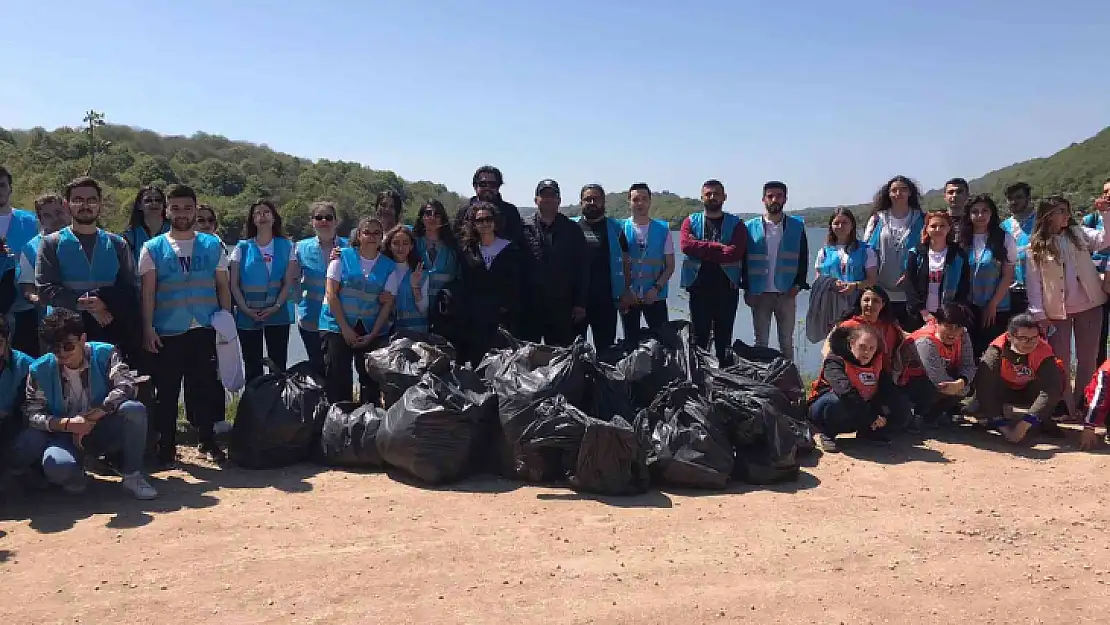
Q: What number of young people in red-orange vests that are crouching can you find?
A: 4